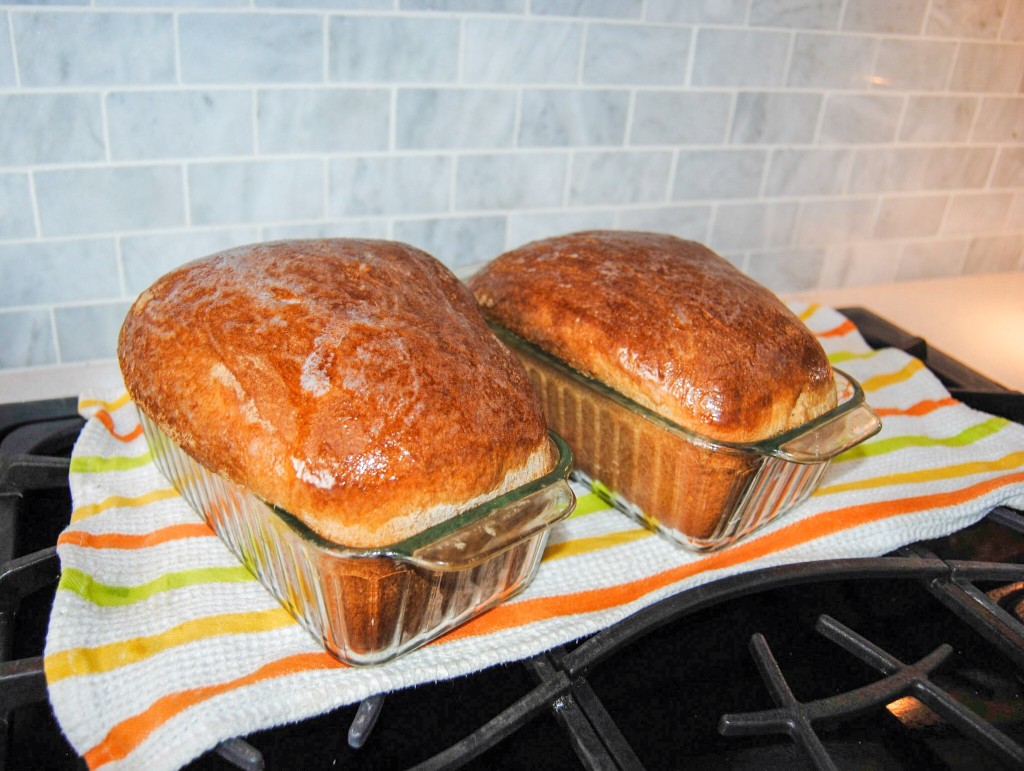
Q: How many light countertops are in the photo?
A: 1